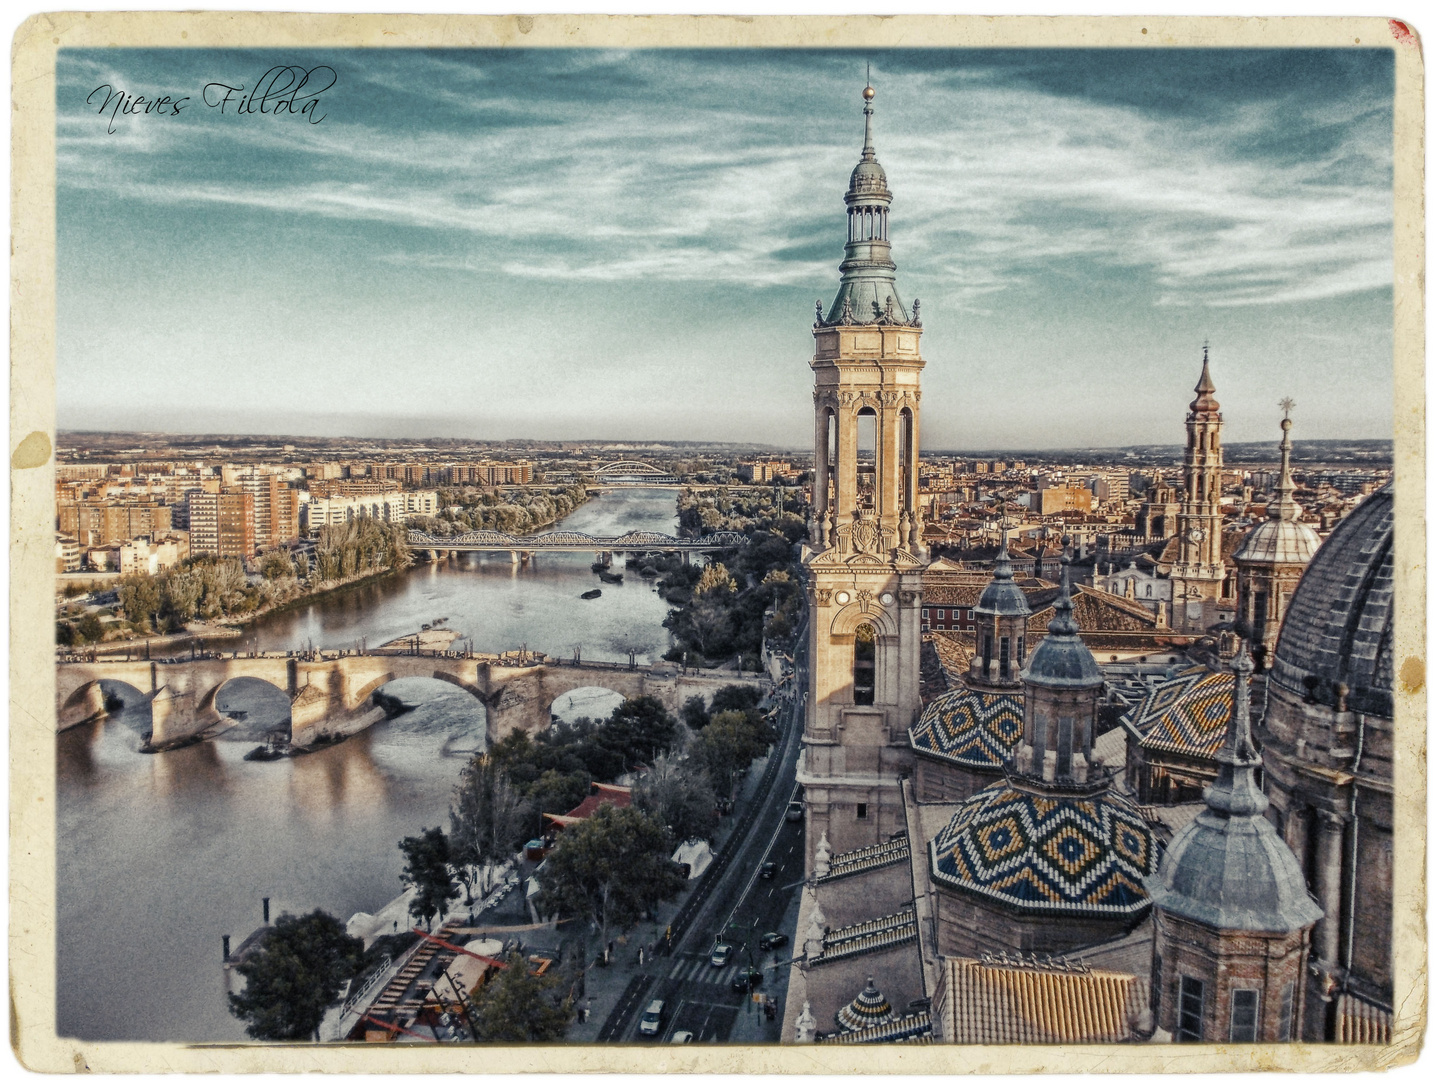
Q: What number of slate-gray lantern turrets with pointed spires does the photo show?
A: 3